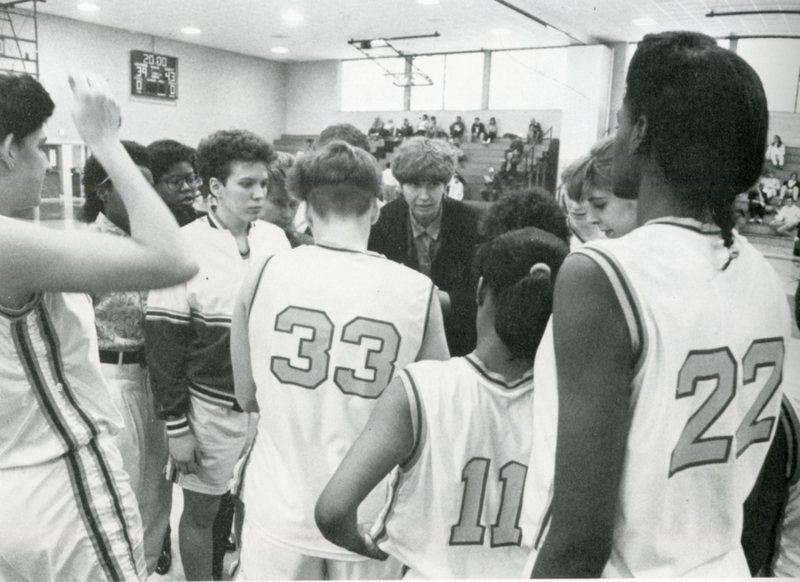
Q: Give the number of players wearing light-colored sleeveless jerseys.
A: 4